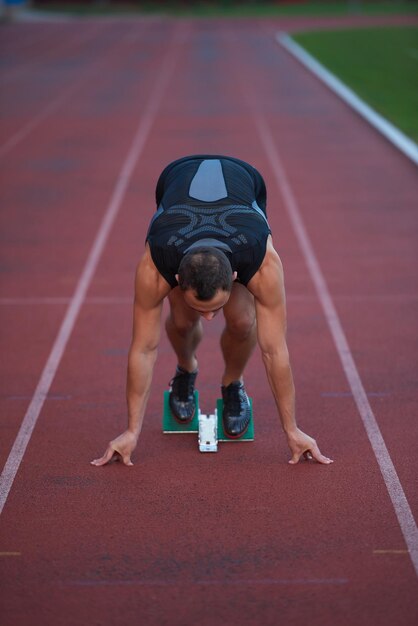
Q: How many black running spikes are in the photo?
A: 2